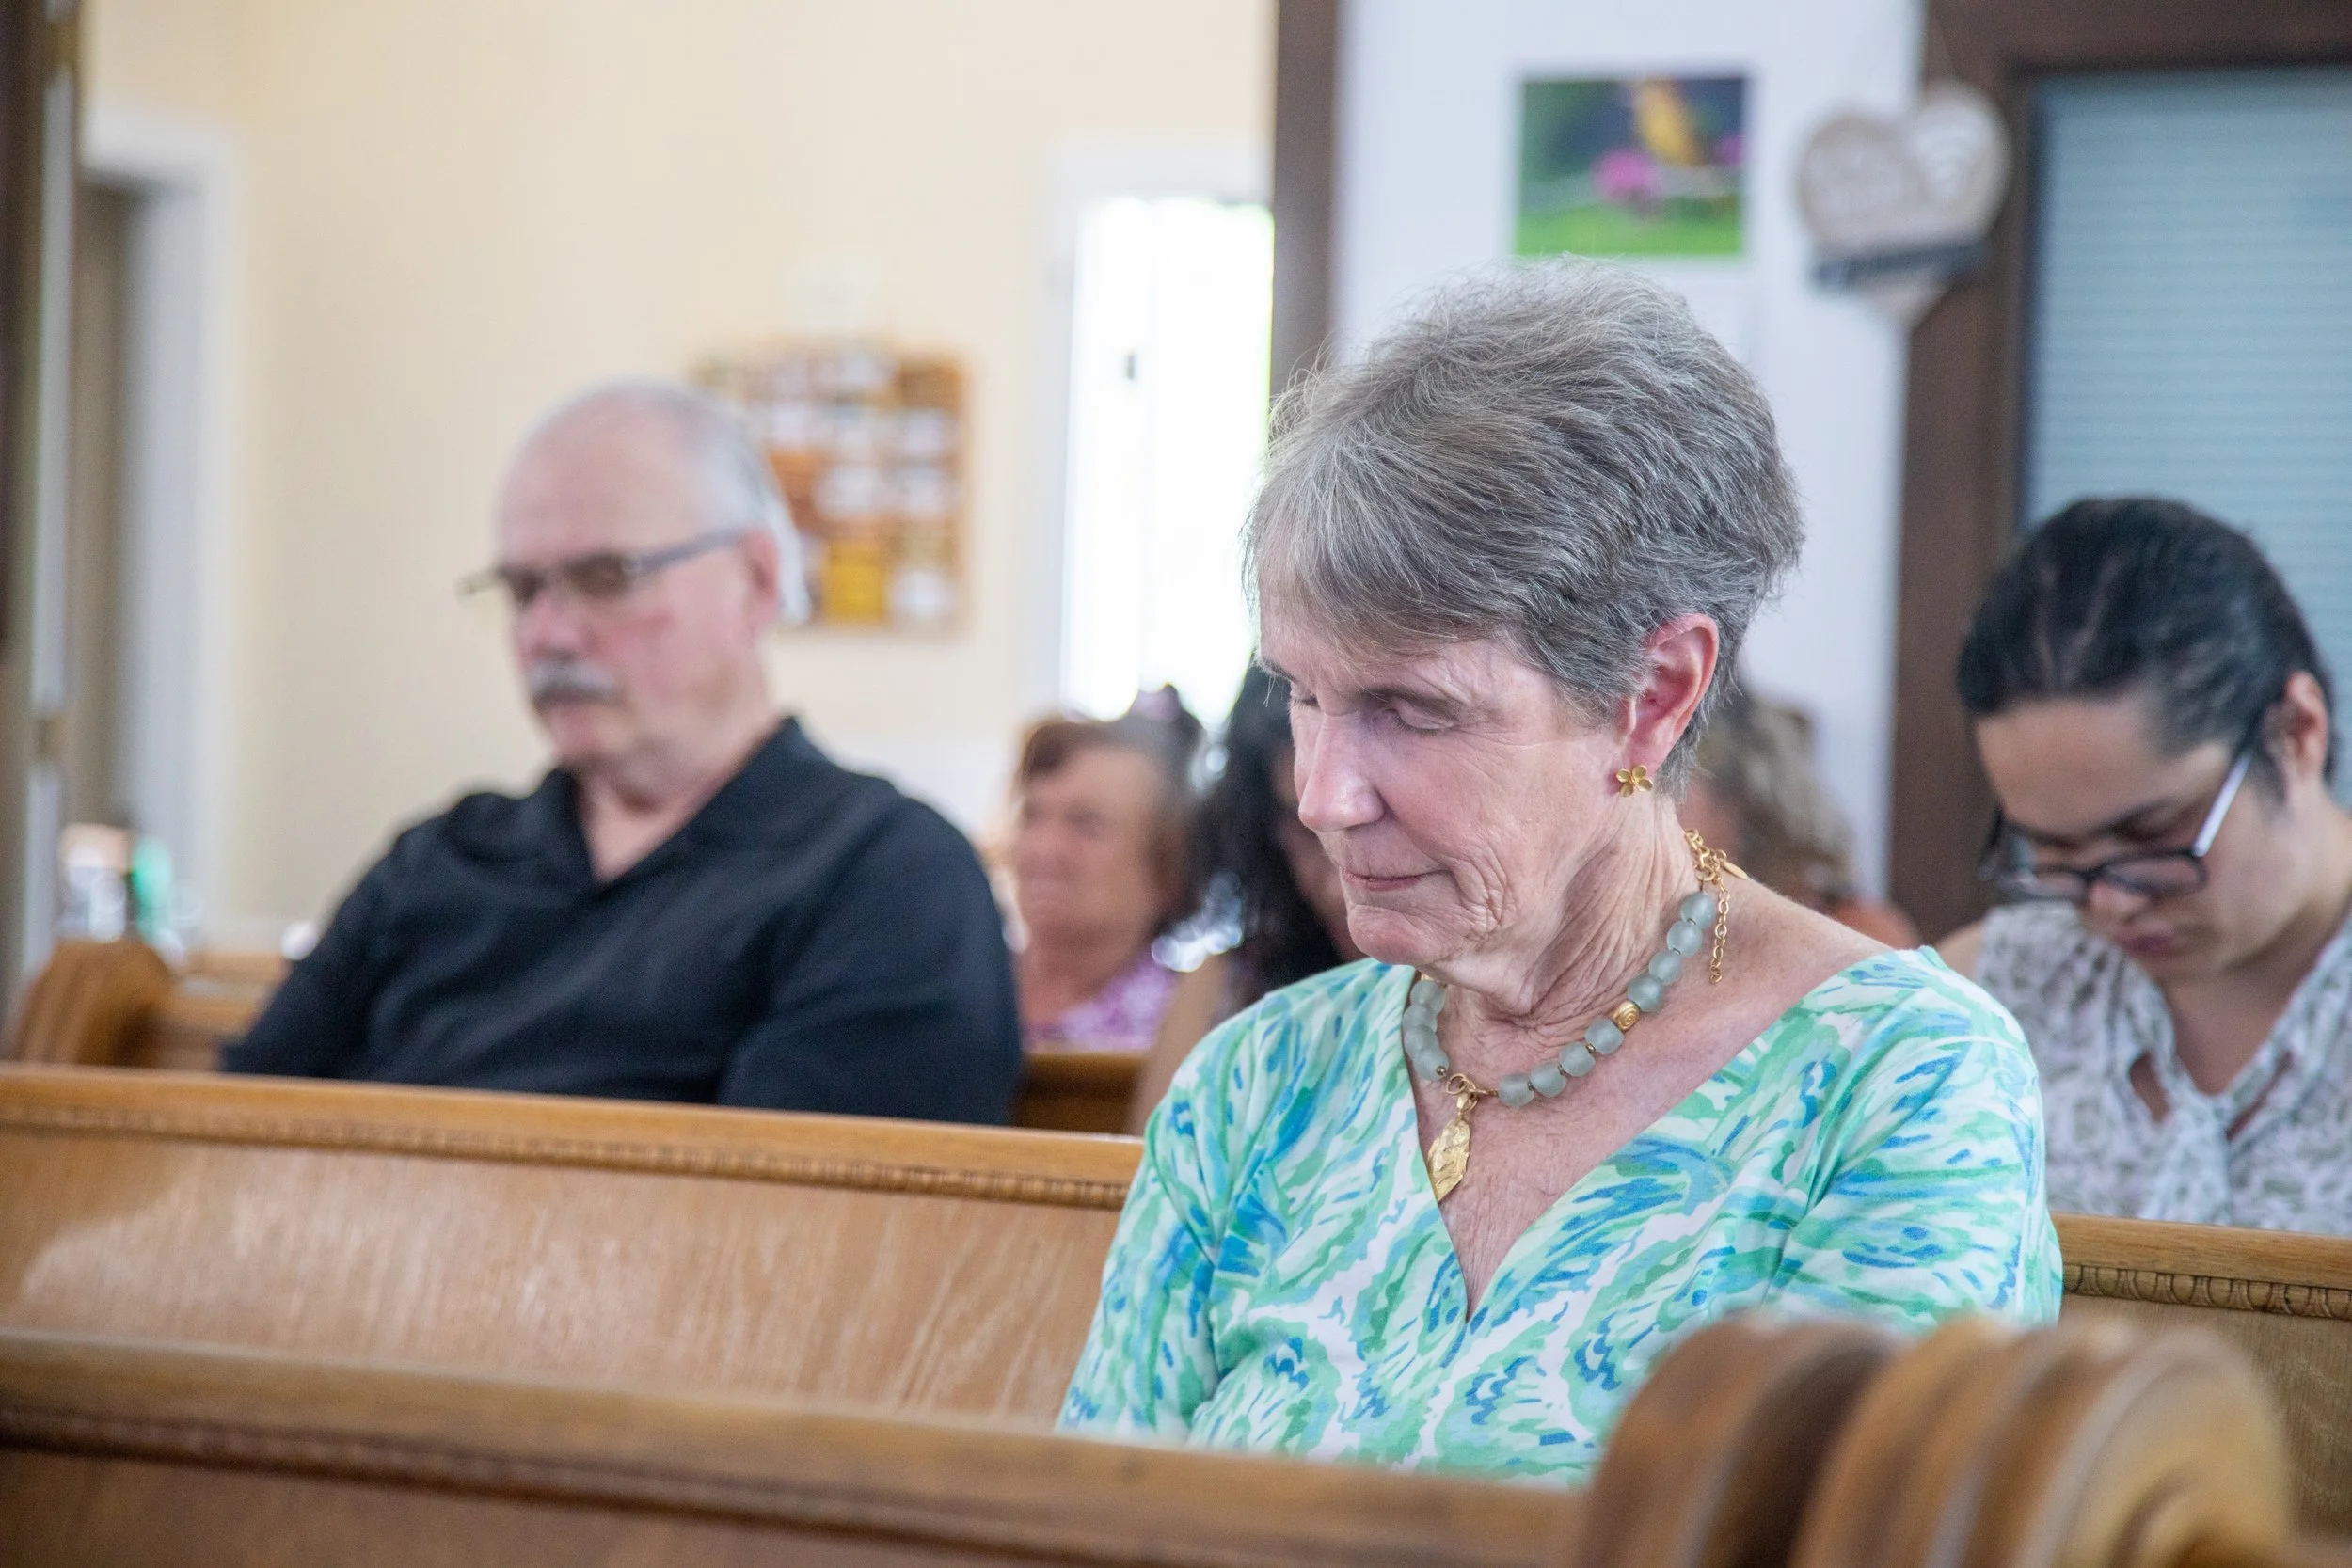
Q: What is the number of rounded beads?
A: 12